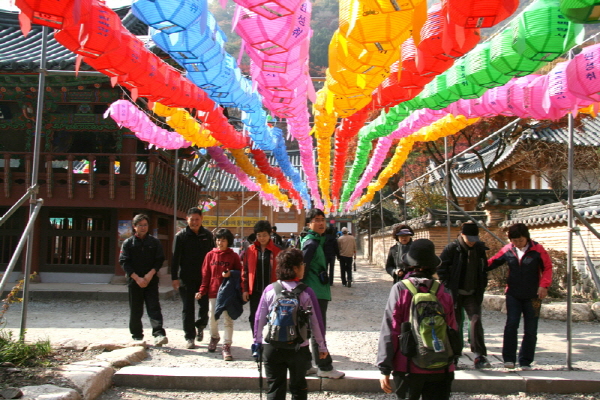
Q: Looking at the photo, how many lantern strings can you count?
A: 10